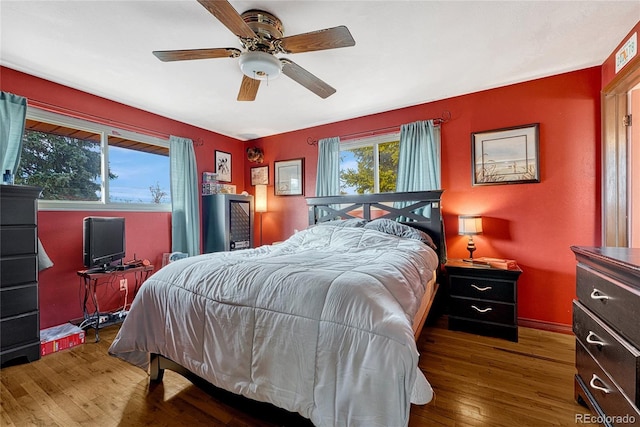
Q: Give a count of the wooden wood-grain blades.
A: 5